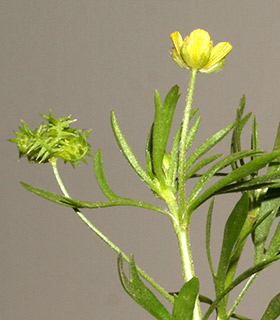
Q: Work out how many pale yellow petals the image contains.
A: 3